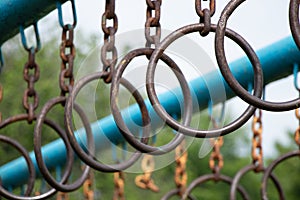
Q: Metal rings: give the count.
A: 12